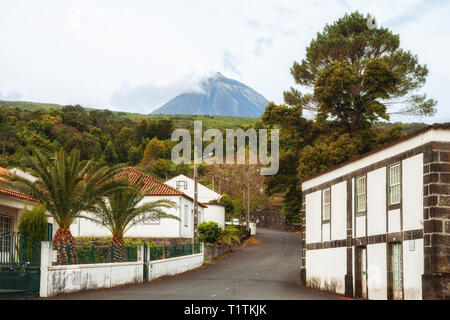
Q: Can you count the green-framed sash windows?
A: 2